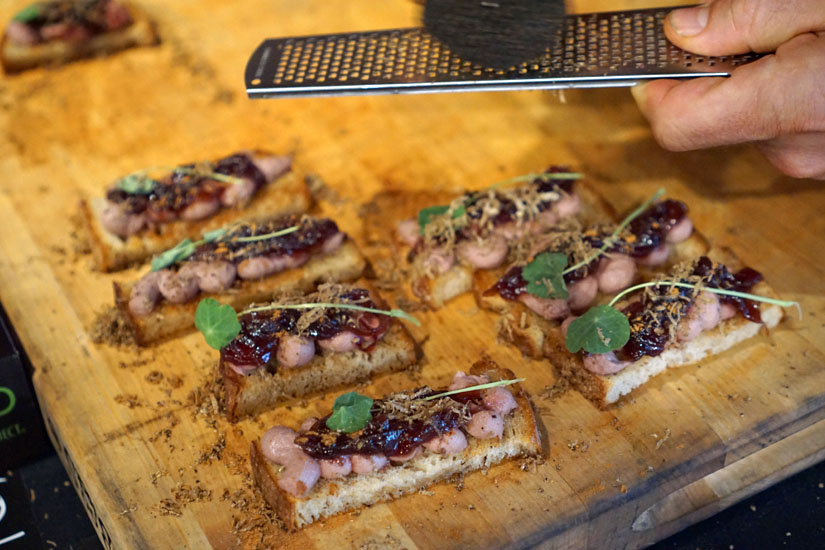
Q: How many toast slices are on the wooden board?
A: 8